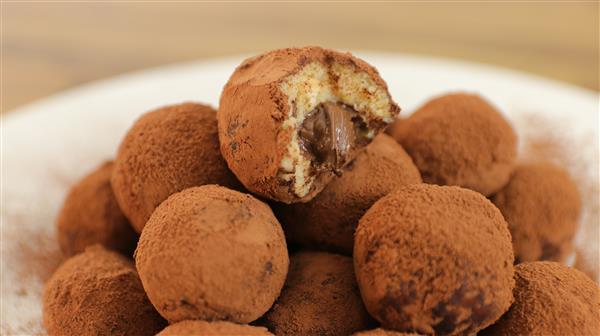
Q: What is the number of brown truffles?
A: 13